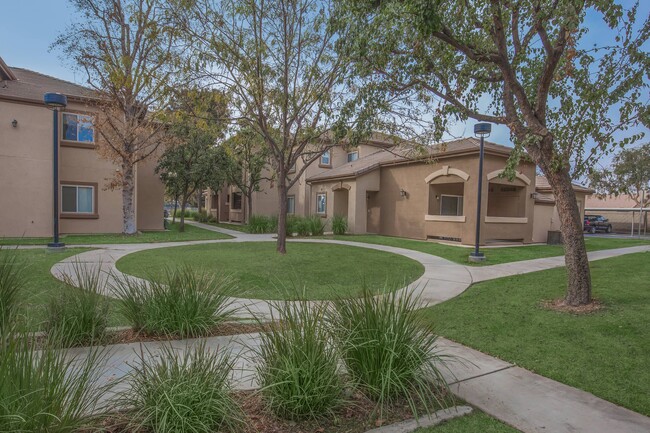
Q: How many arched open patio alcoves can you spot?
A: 2